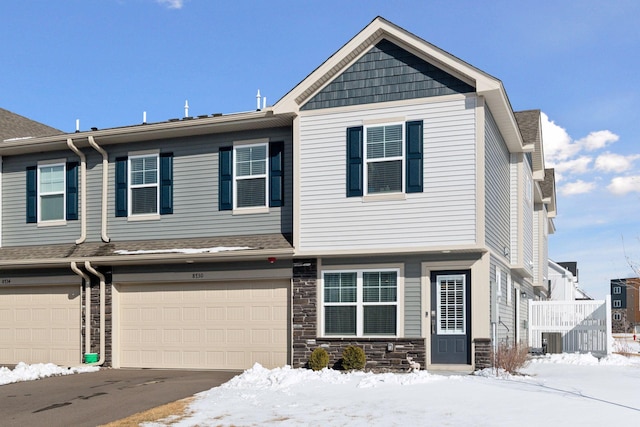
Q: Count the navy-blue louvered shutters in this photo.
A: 8